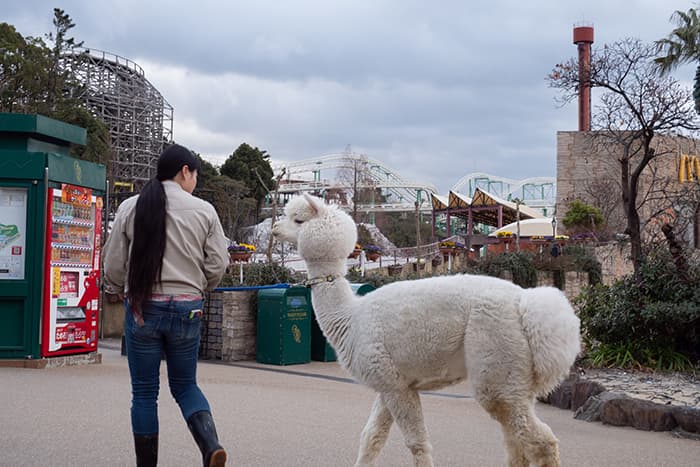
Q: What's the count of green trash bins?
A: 2